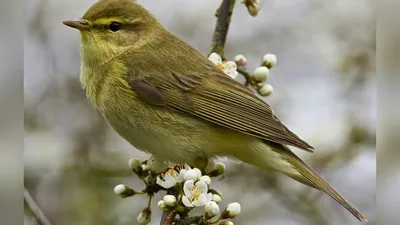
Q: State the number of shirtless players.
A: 0